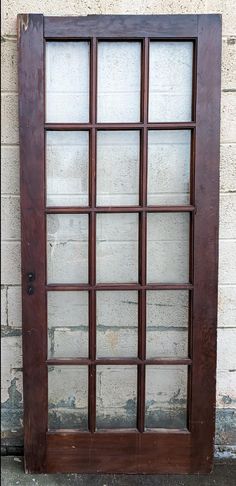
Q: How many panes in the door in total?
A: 15